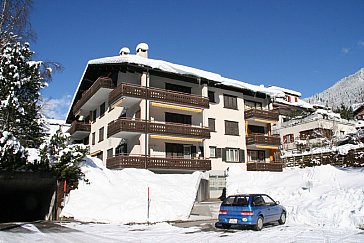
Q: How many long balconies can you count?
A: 3